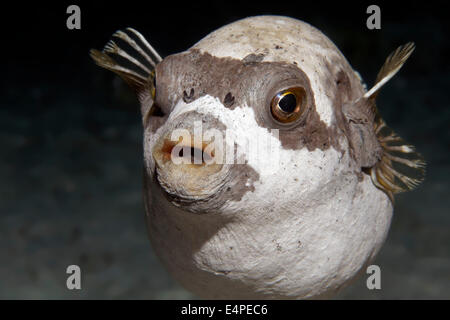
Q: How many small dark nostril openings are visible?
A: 2